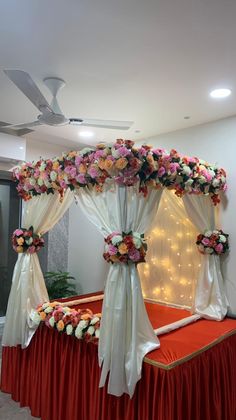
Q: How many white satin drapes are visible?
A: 3